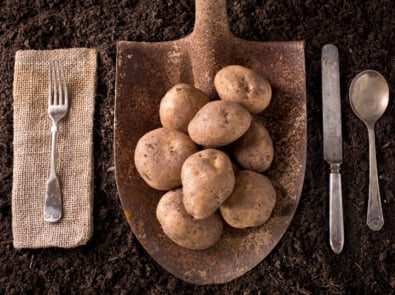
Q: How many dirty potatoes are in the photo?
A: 8